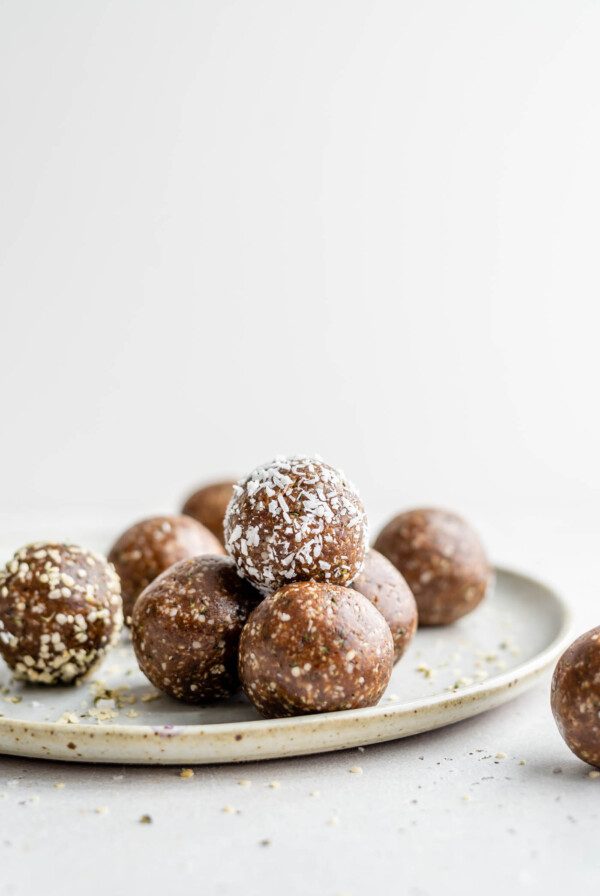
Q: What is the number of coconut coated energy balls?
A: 1